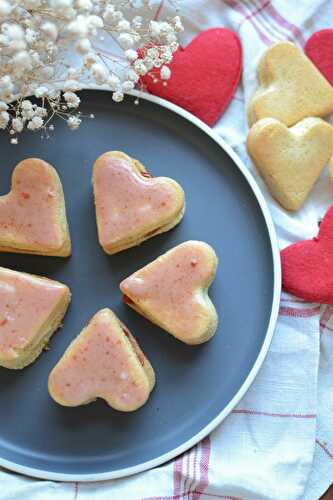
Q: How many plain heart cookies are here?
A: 2